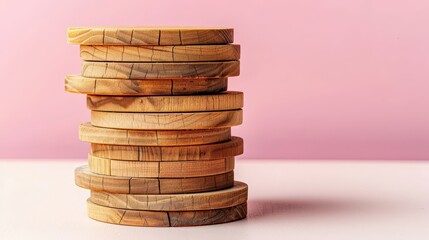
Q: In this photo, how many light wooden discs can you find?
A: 12